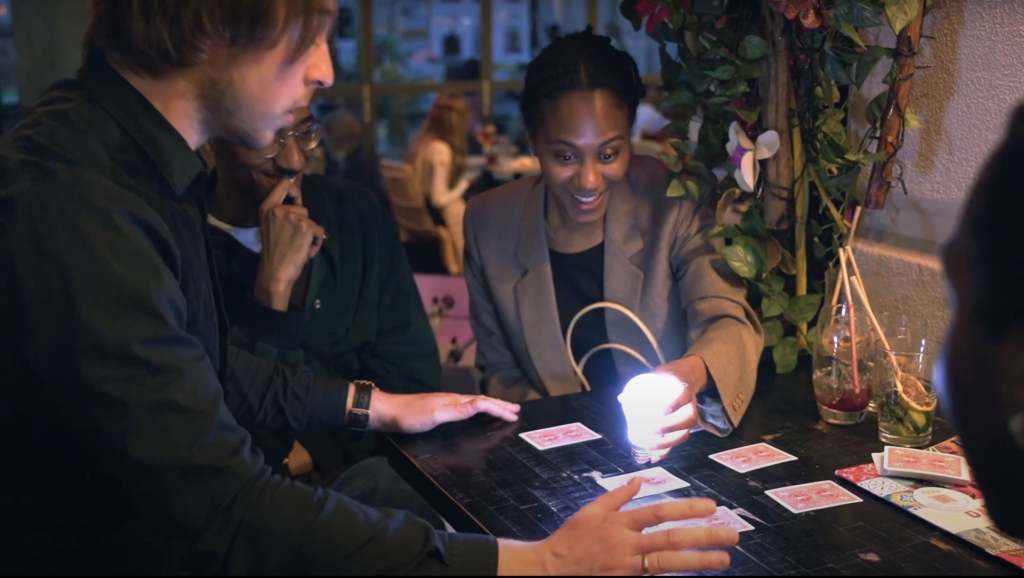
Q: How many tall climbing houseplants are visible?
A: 1